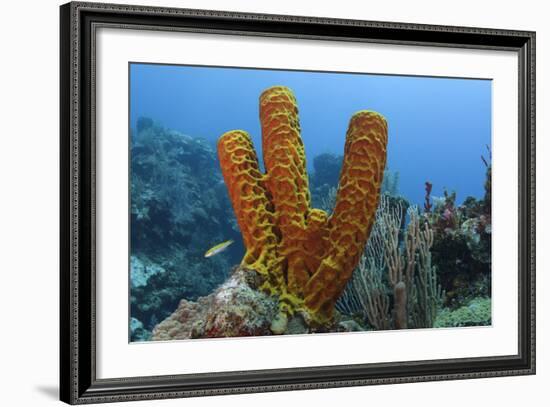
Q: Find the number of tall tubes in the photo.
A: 3